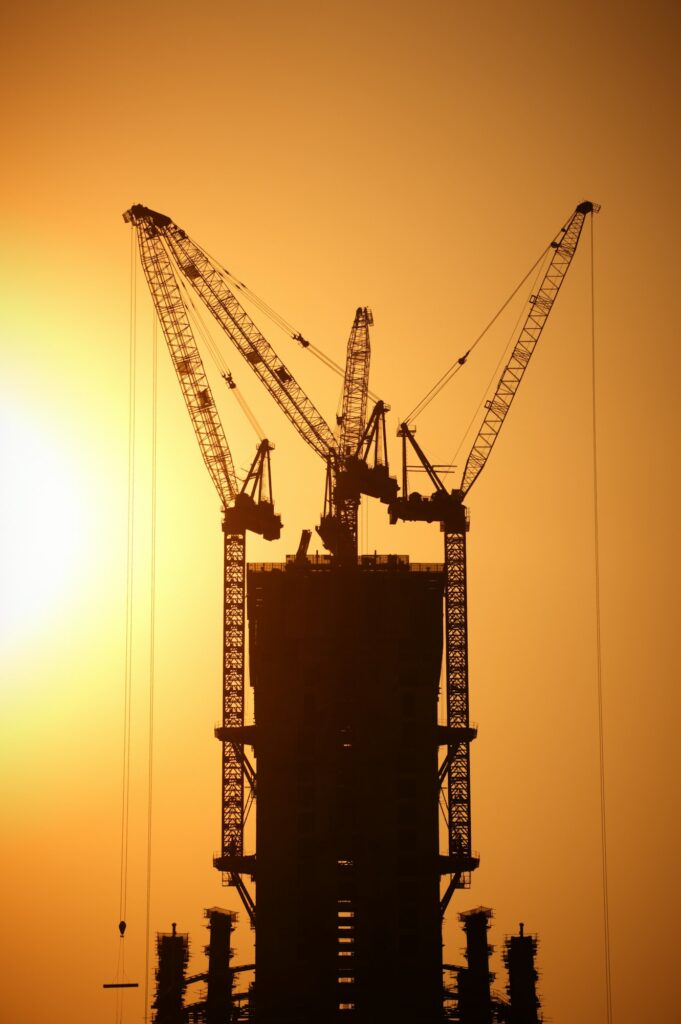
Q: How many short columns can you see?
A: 4